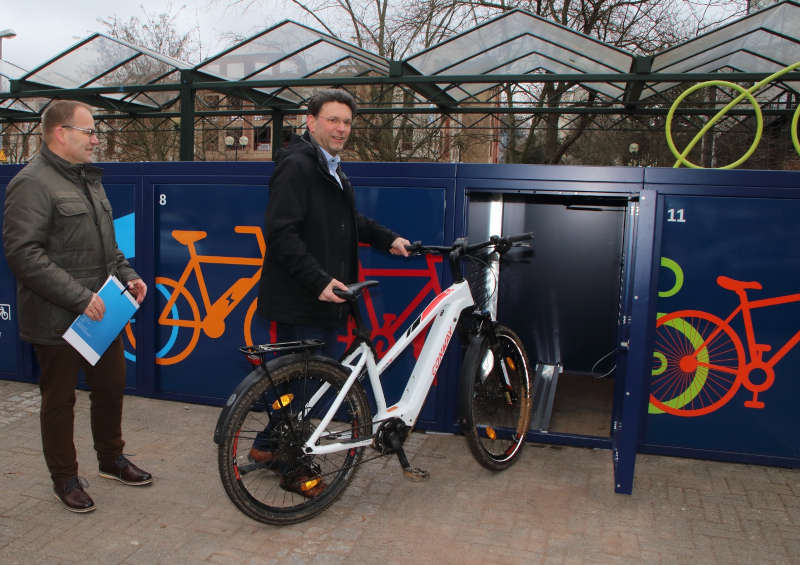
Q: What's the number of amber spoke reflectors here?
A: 4